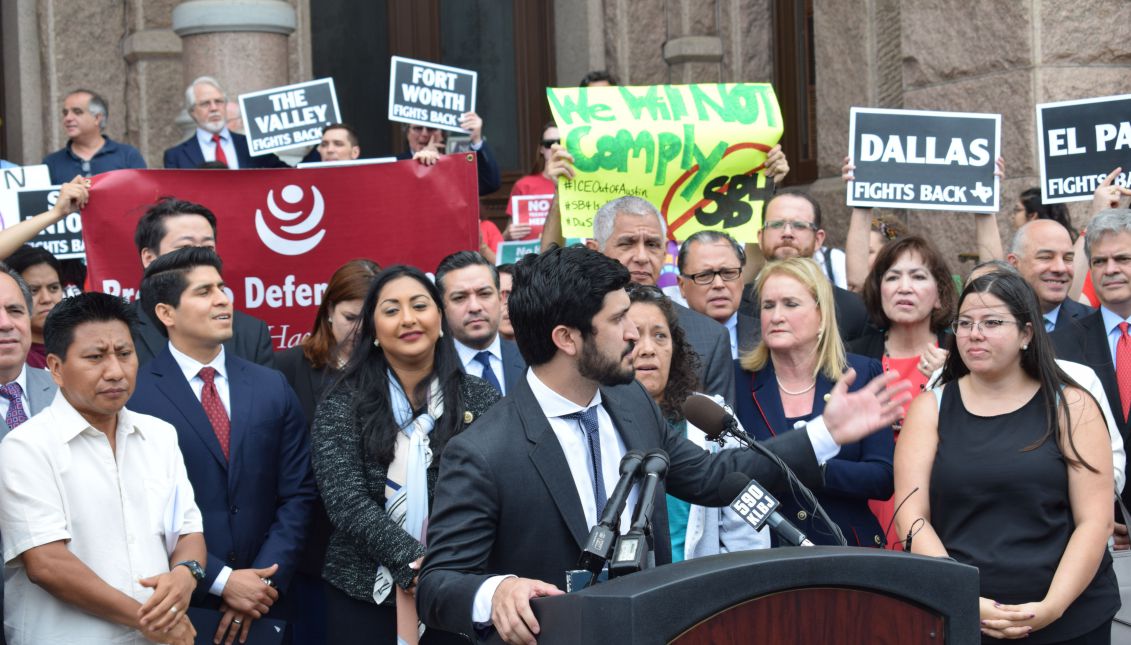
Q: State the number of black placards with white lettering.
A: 5